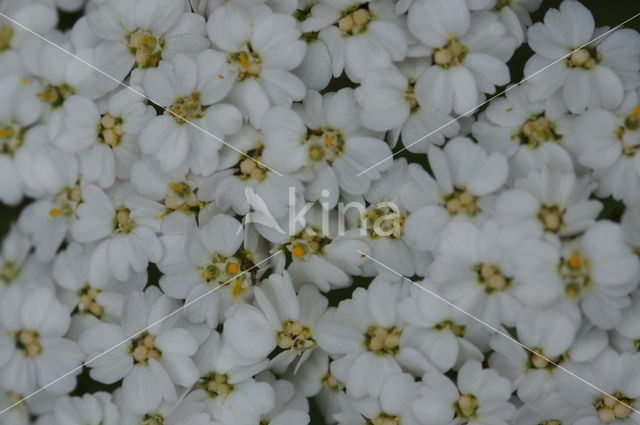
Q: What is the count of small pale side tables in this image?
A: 0